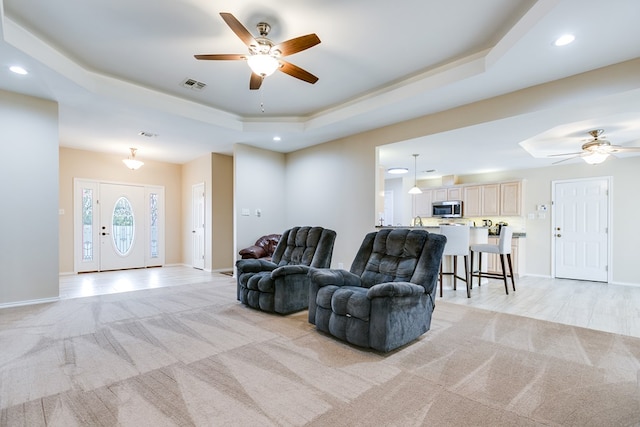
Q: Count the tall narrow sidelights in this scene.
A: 2